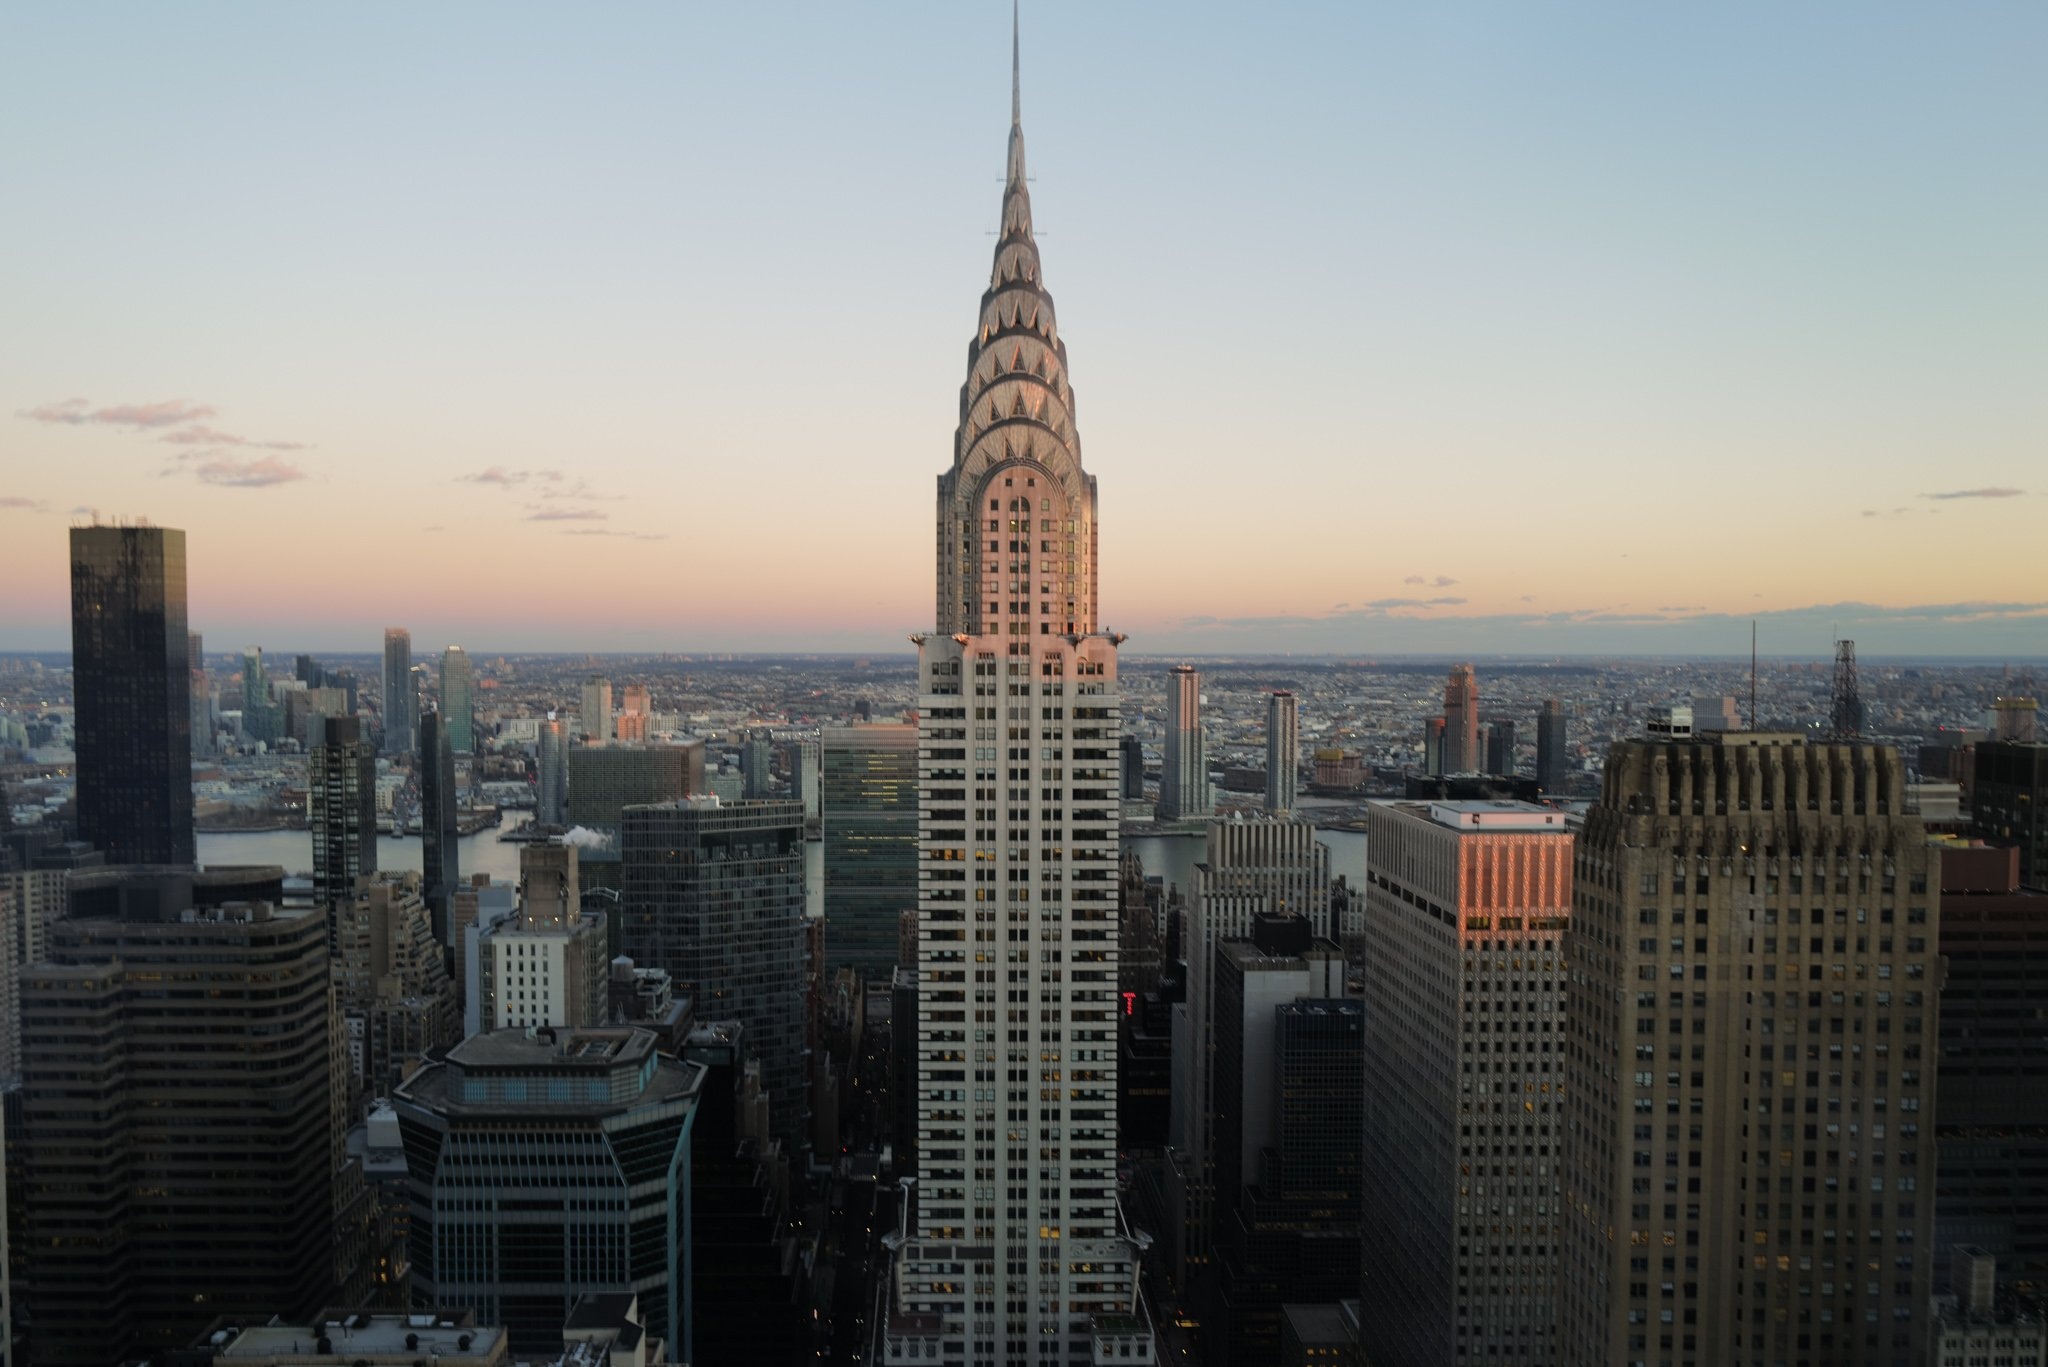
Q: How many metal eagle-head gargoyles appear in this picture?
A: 4